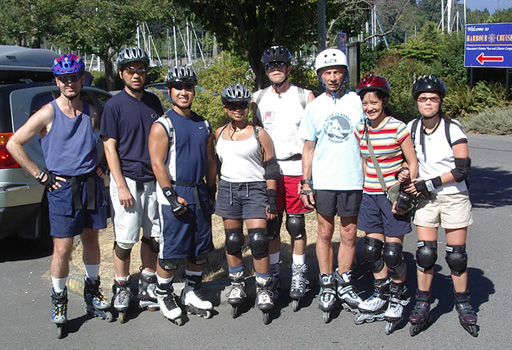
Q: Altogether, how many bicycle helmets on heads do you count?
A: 8